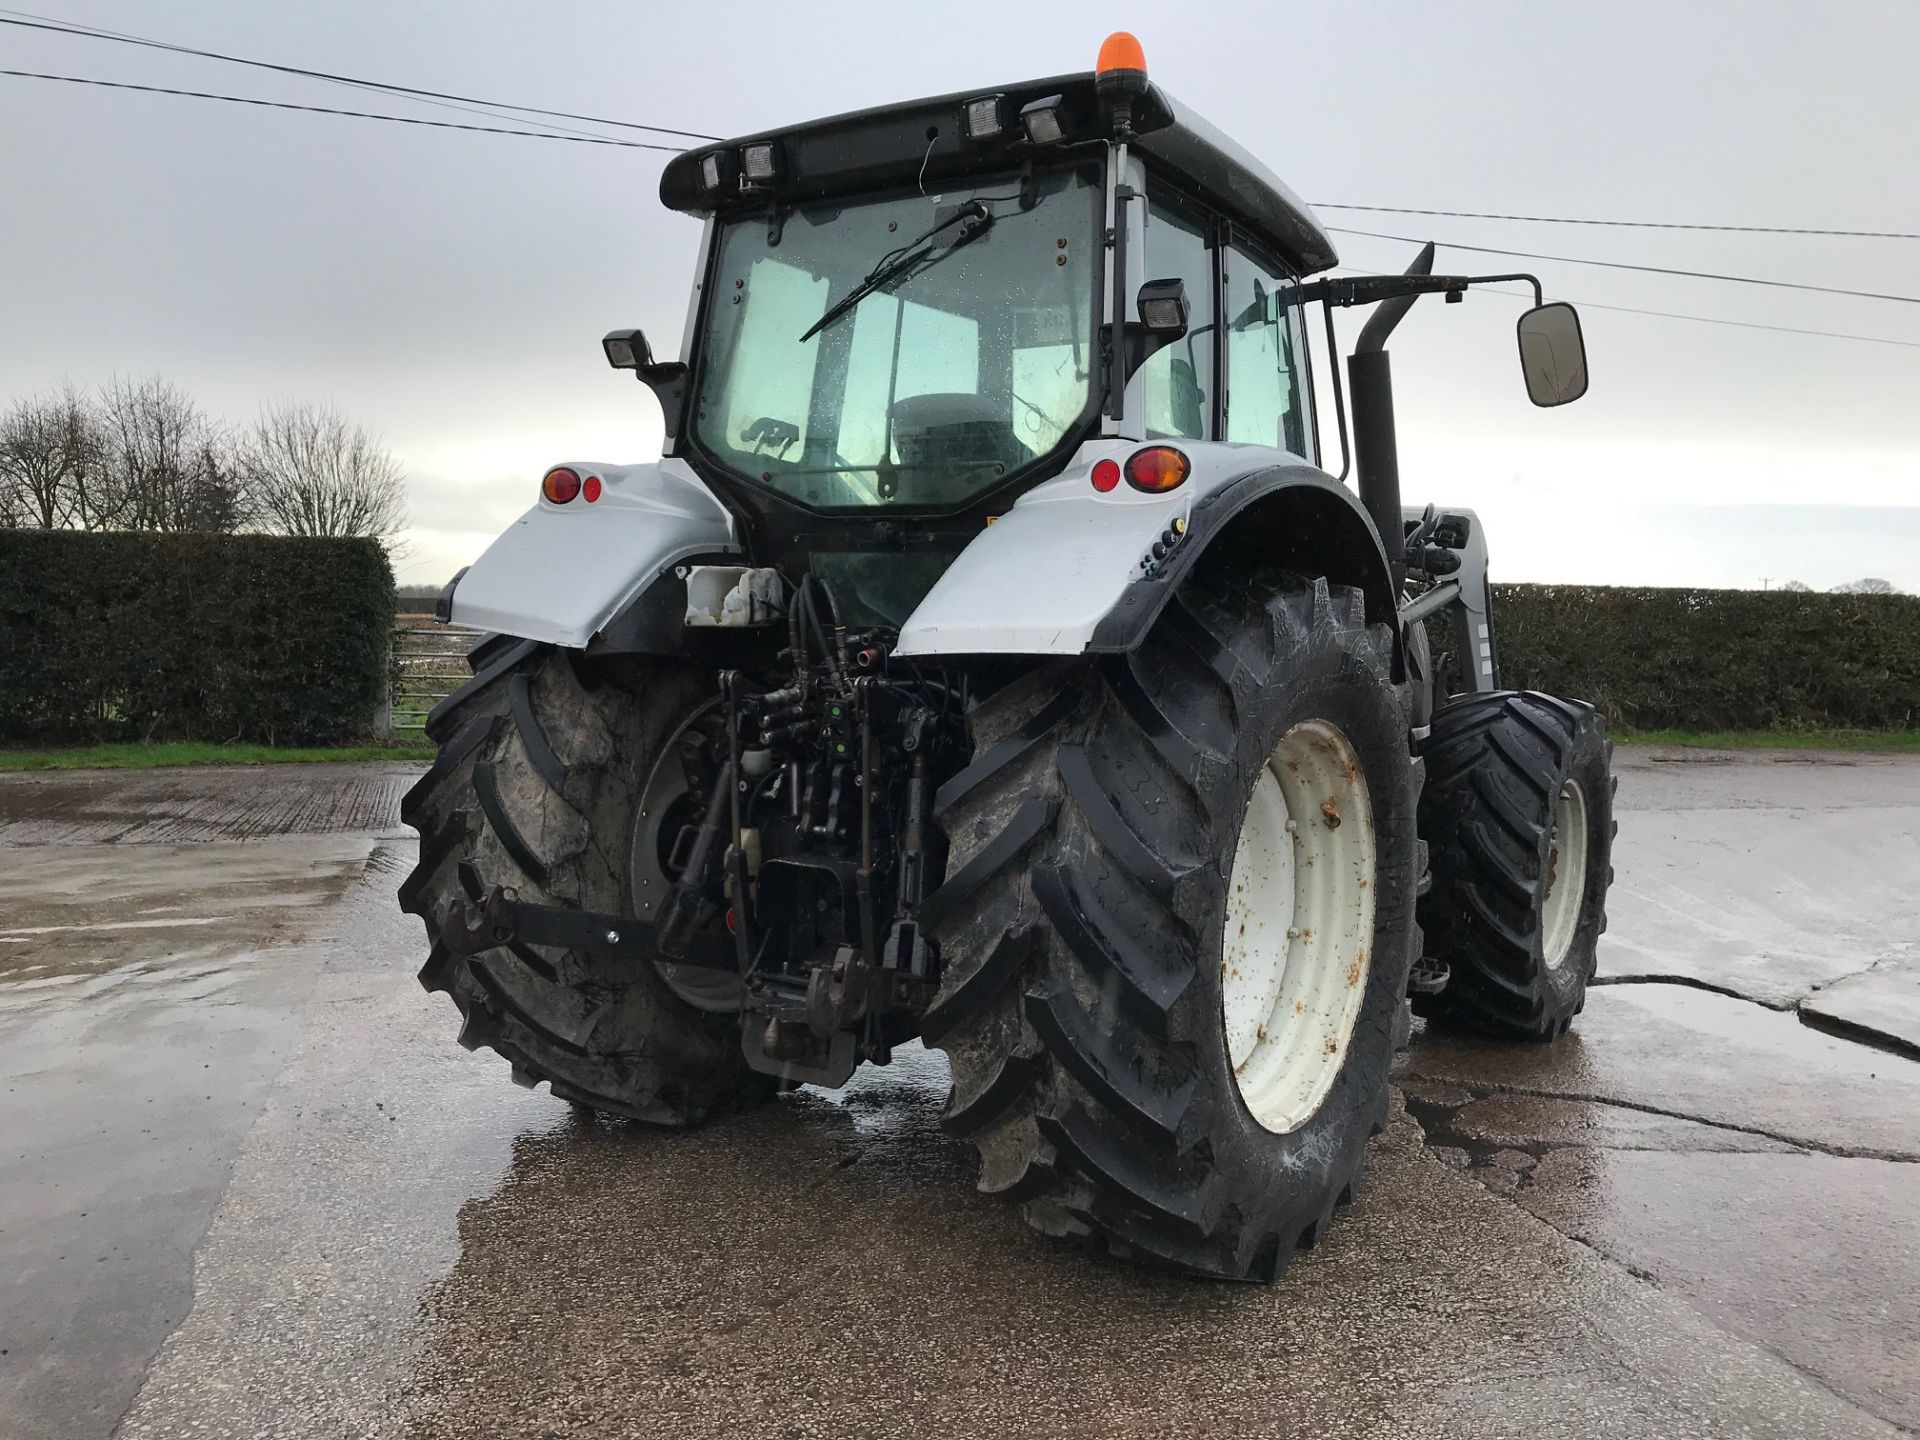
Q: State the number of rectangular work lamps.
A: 6